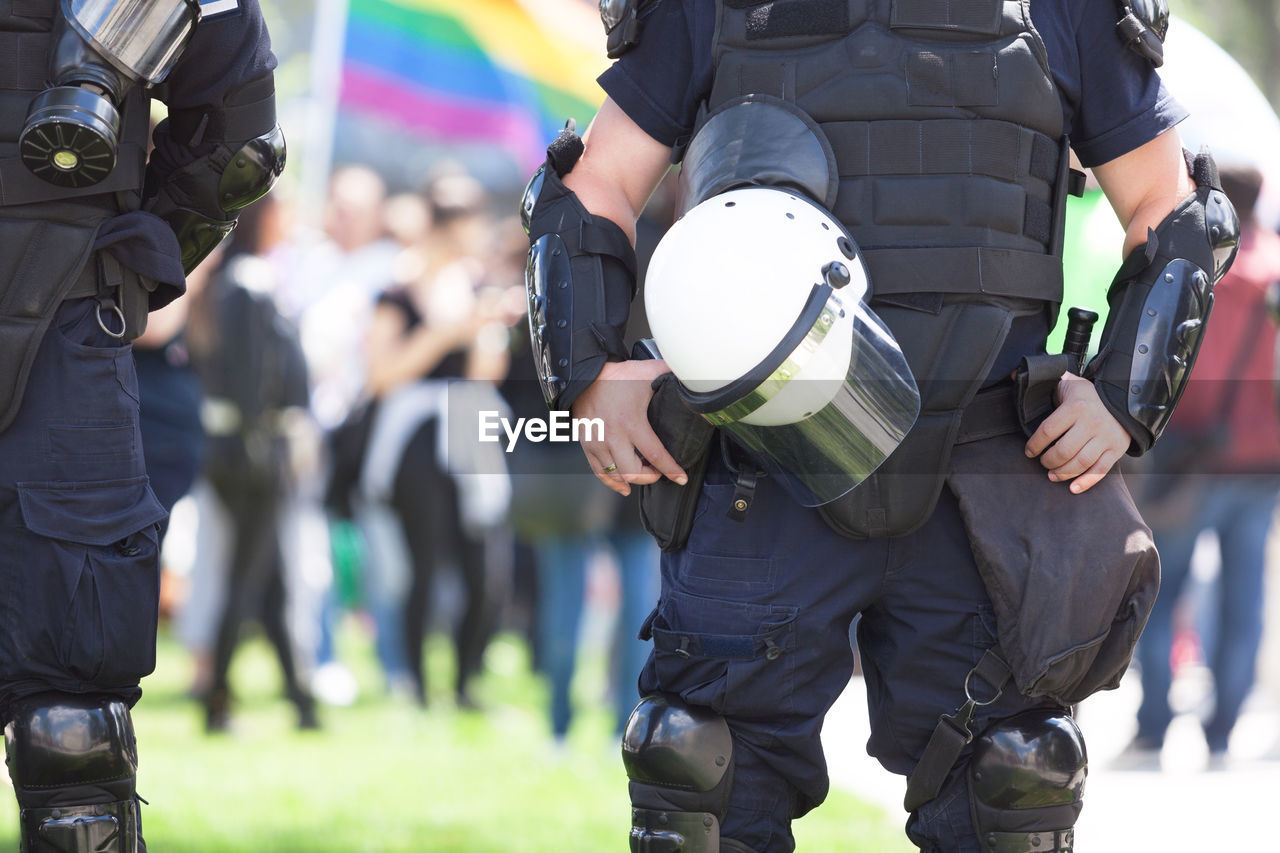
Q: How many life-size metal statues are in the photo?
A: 0